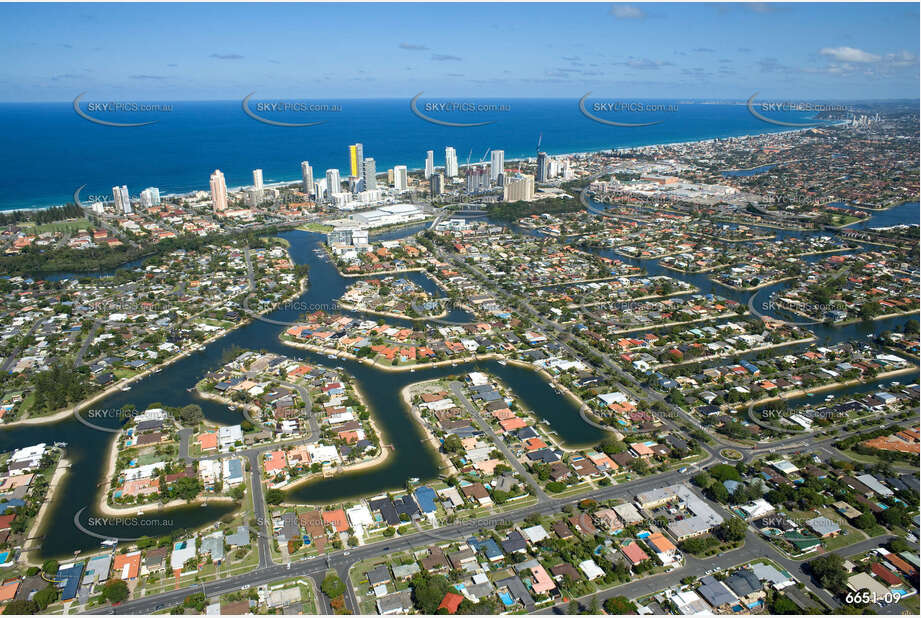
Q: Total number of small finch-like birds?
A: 0